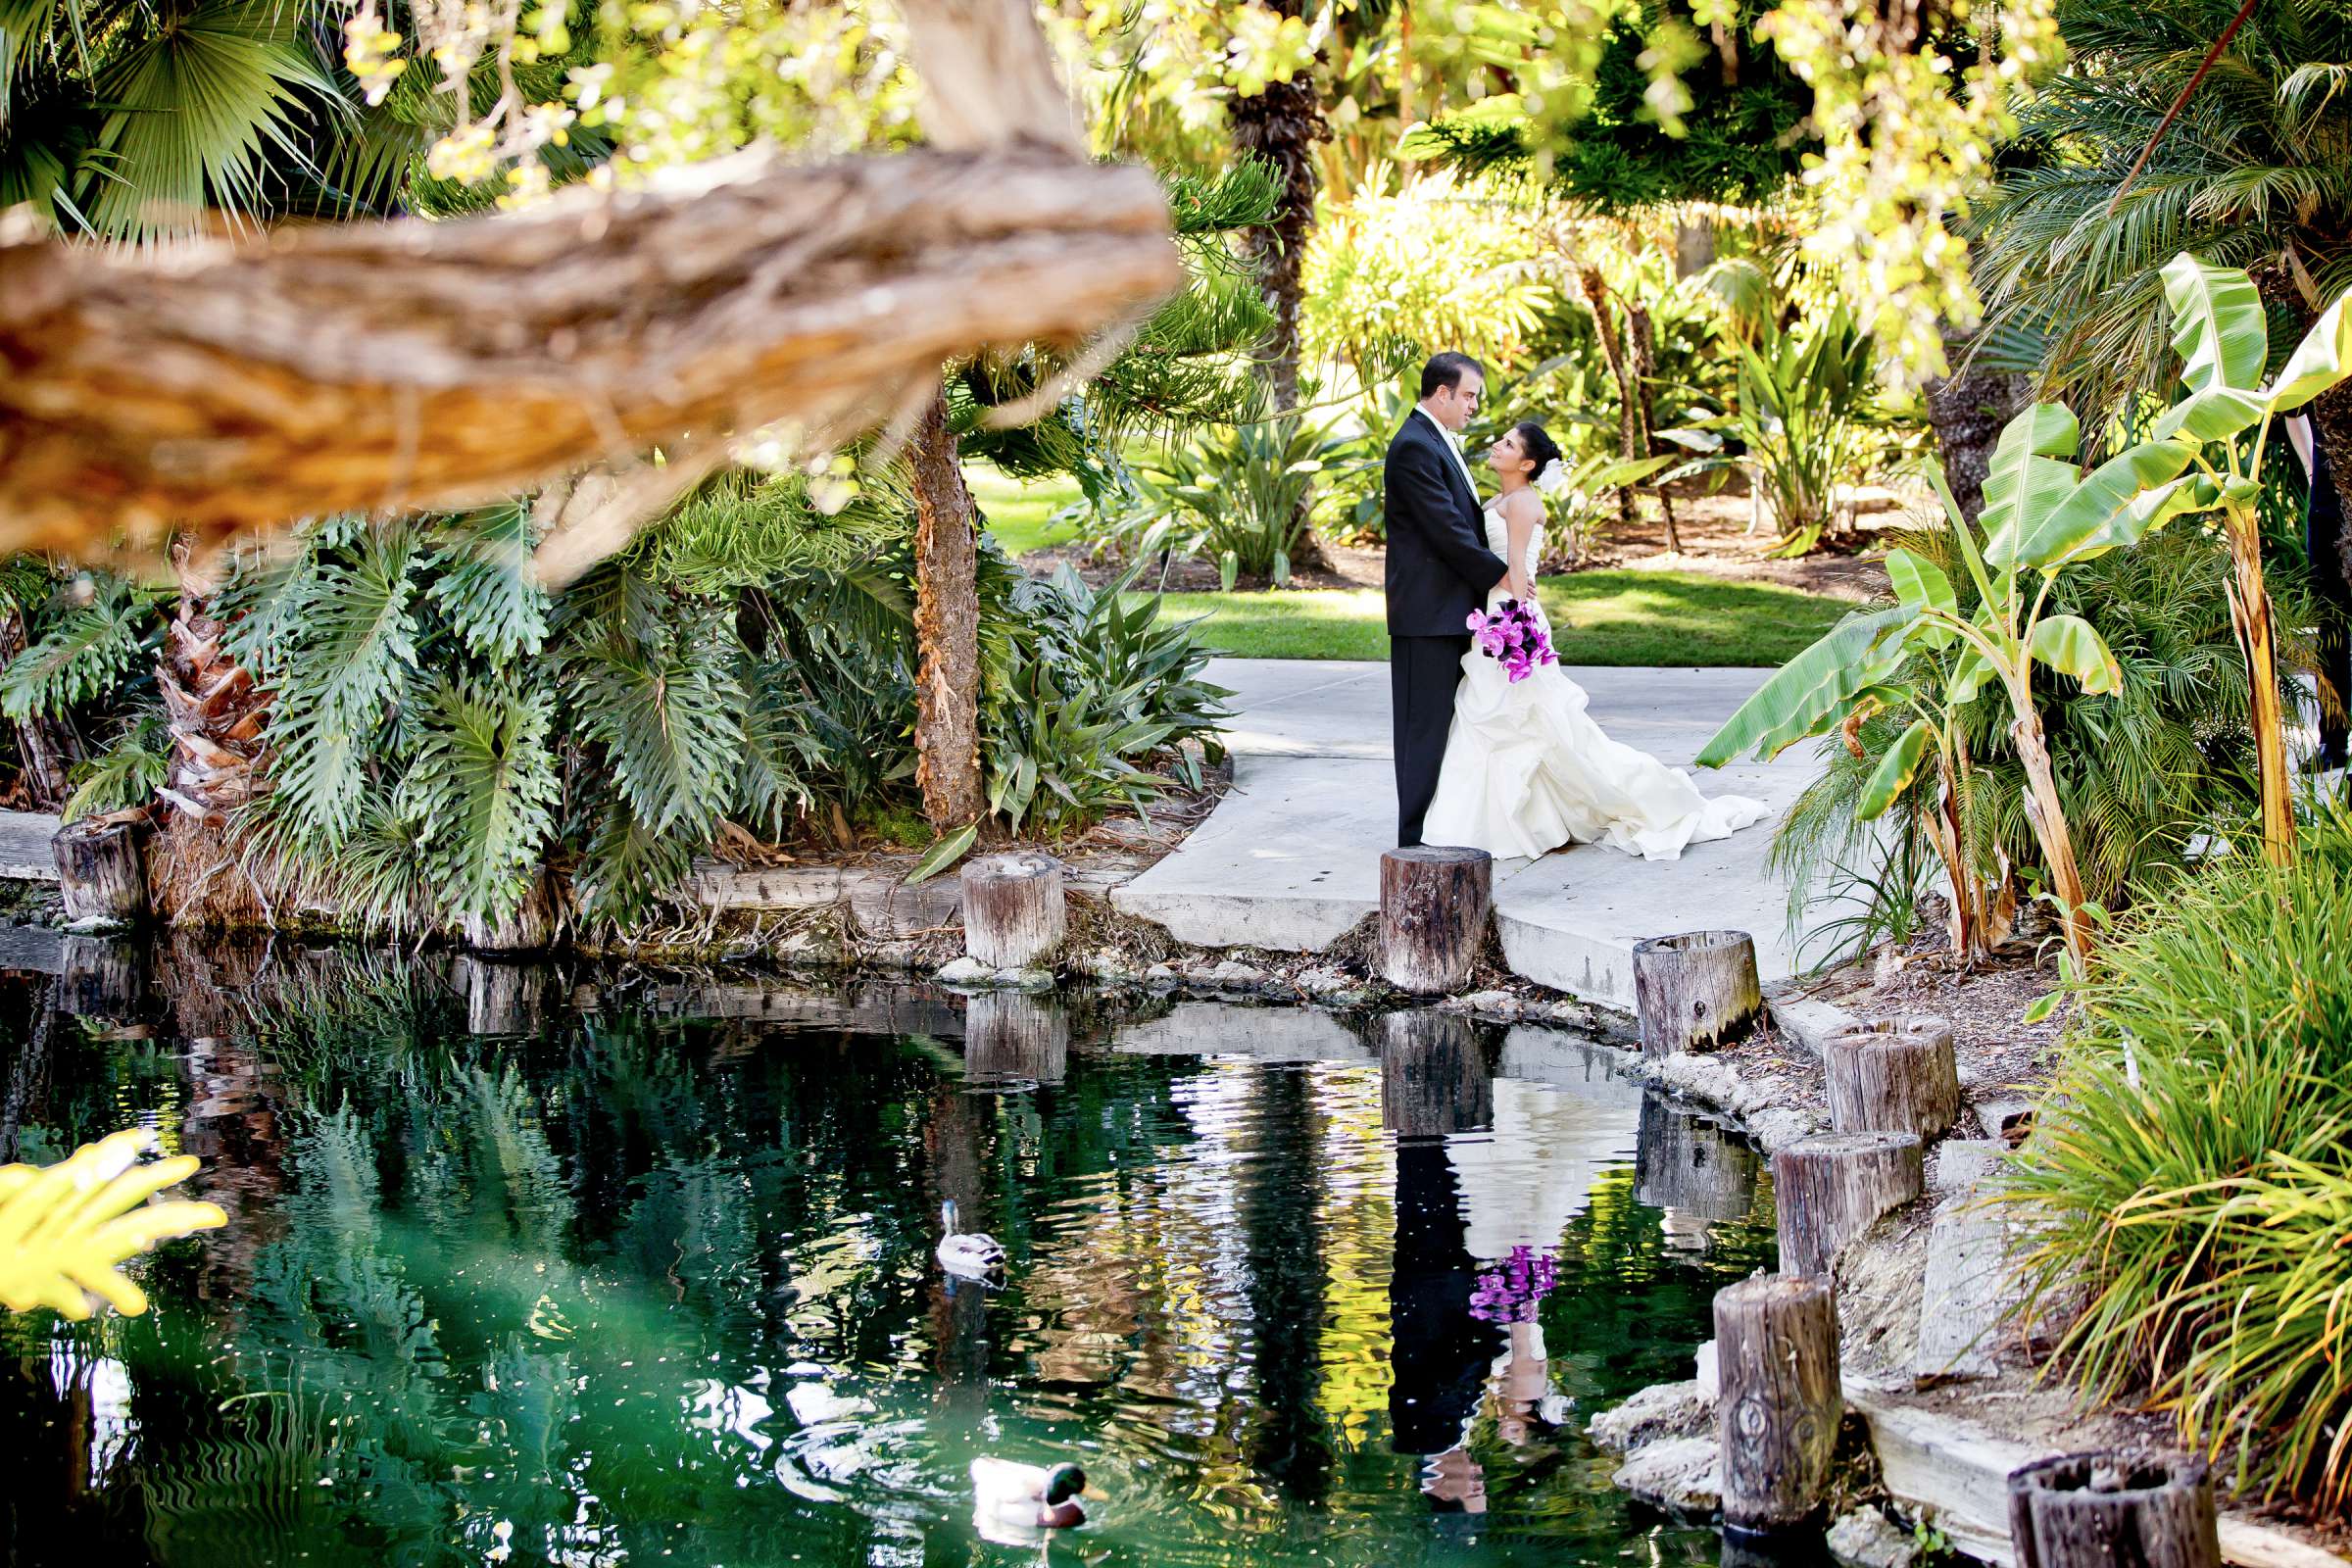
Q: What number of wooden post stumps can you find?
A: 9